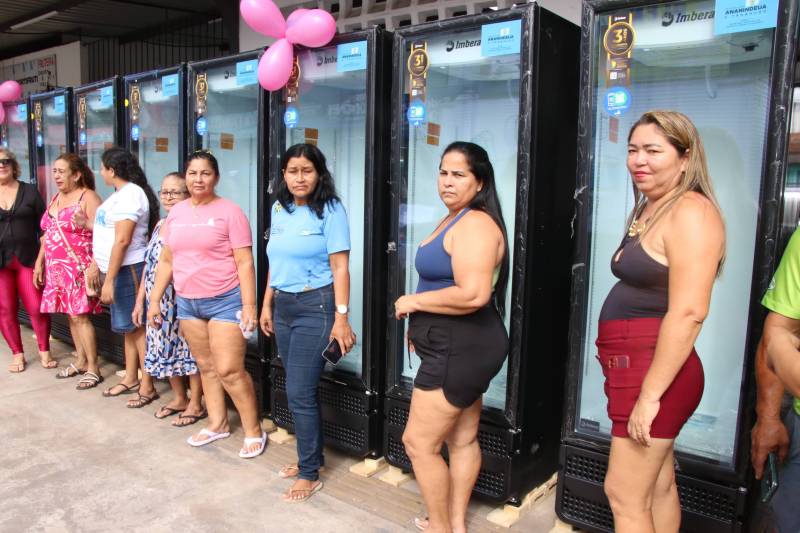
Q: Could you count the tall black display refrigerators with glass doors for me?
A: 8